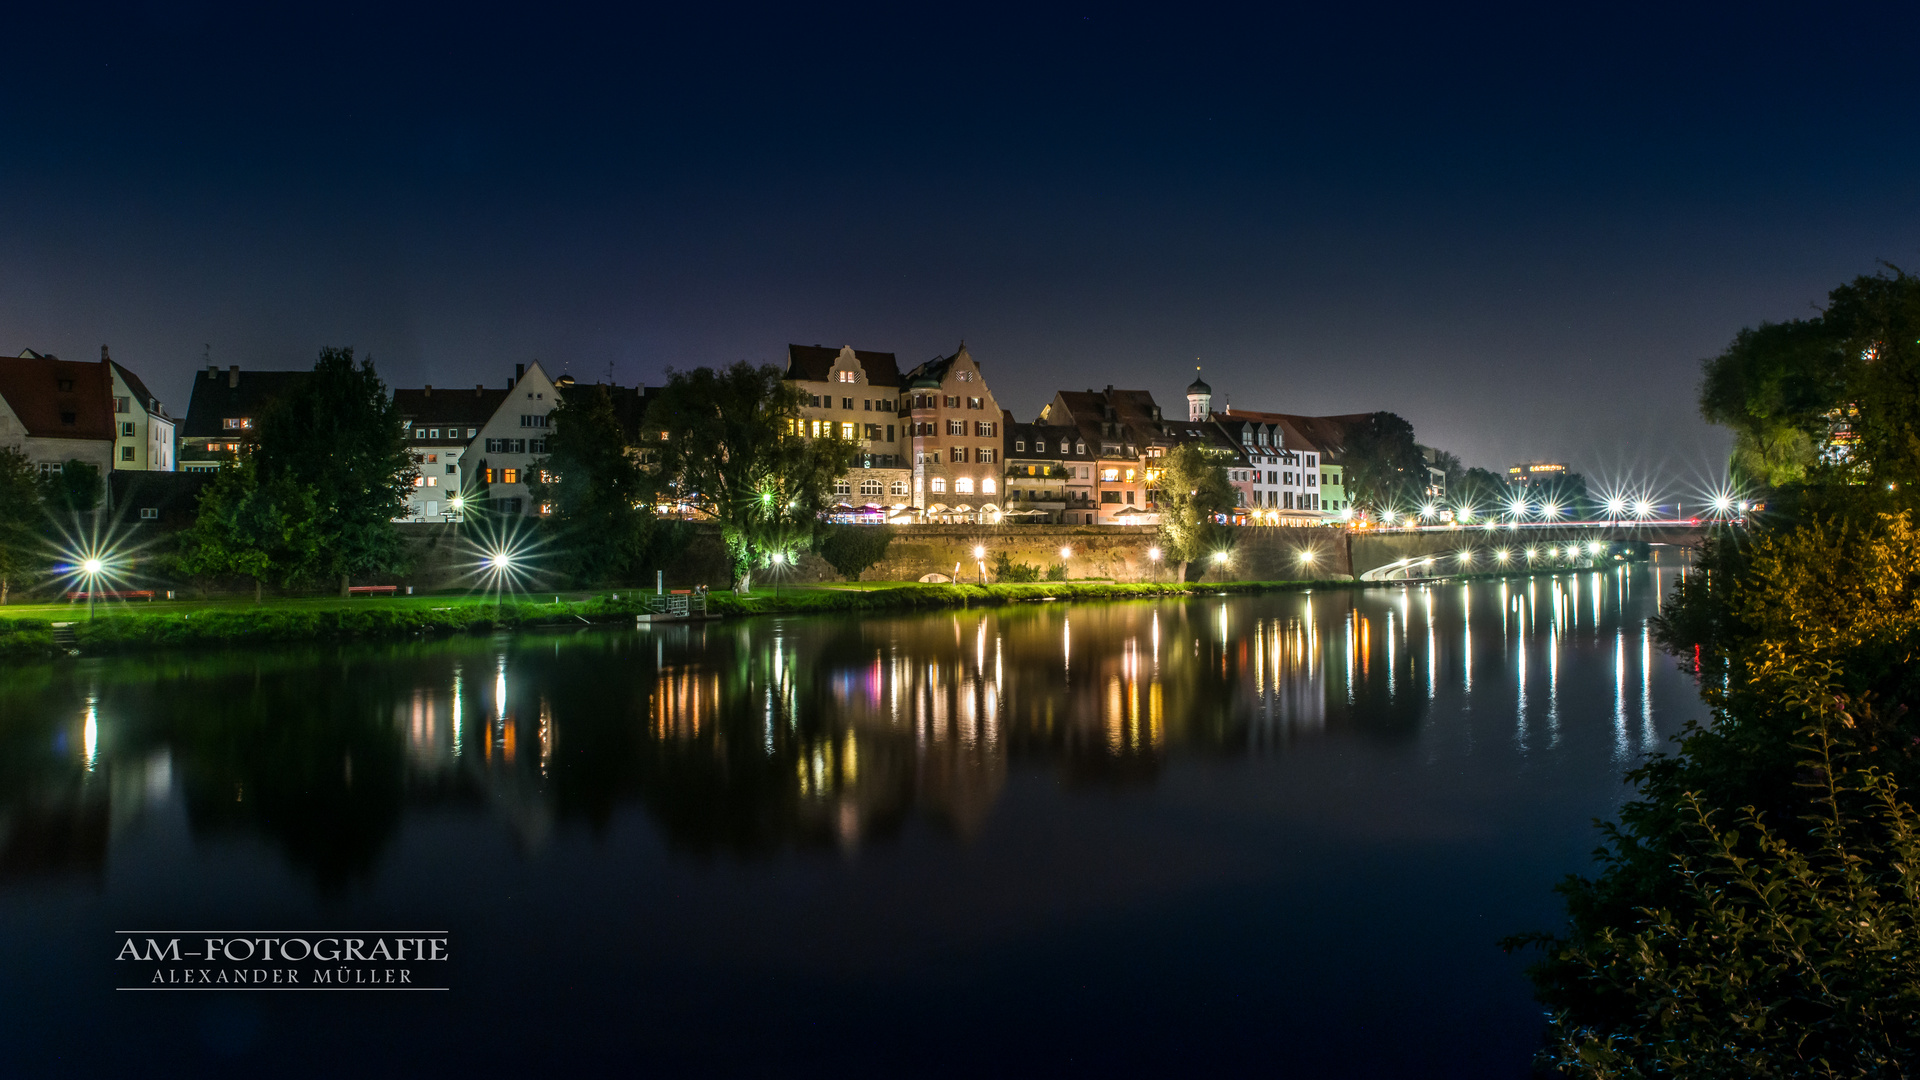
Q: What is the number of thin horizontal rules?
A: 2